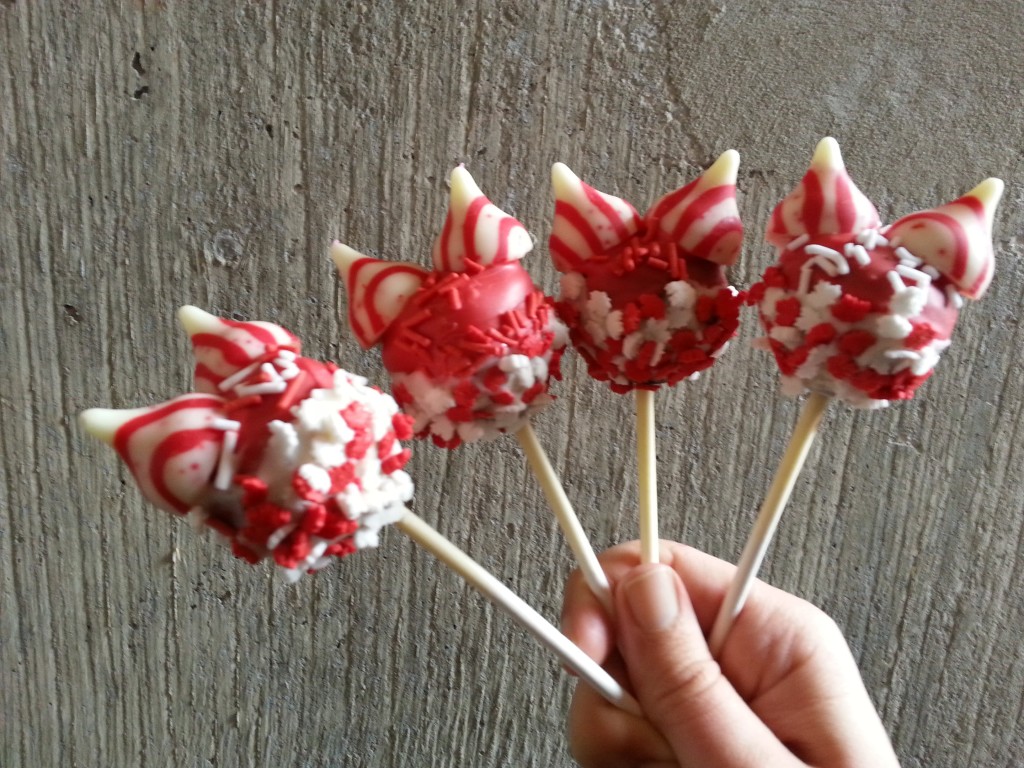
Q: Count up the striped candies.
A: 8